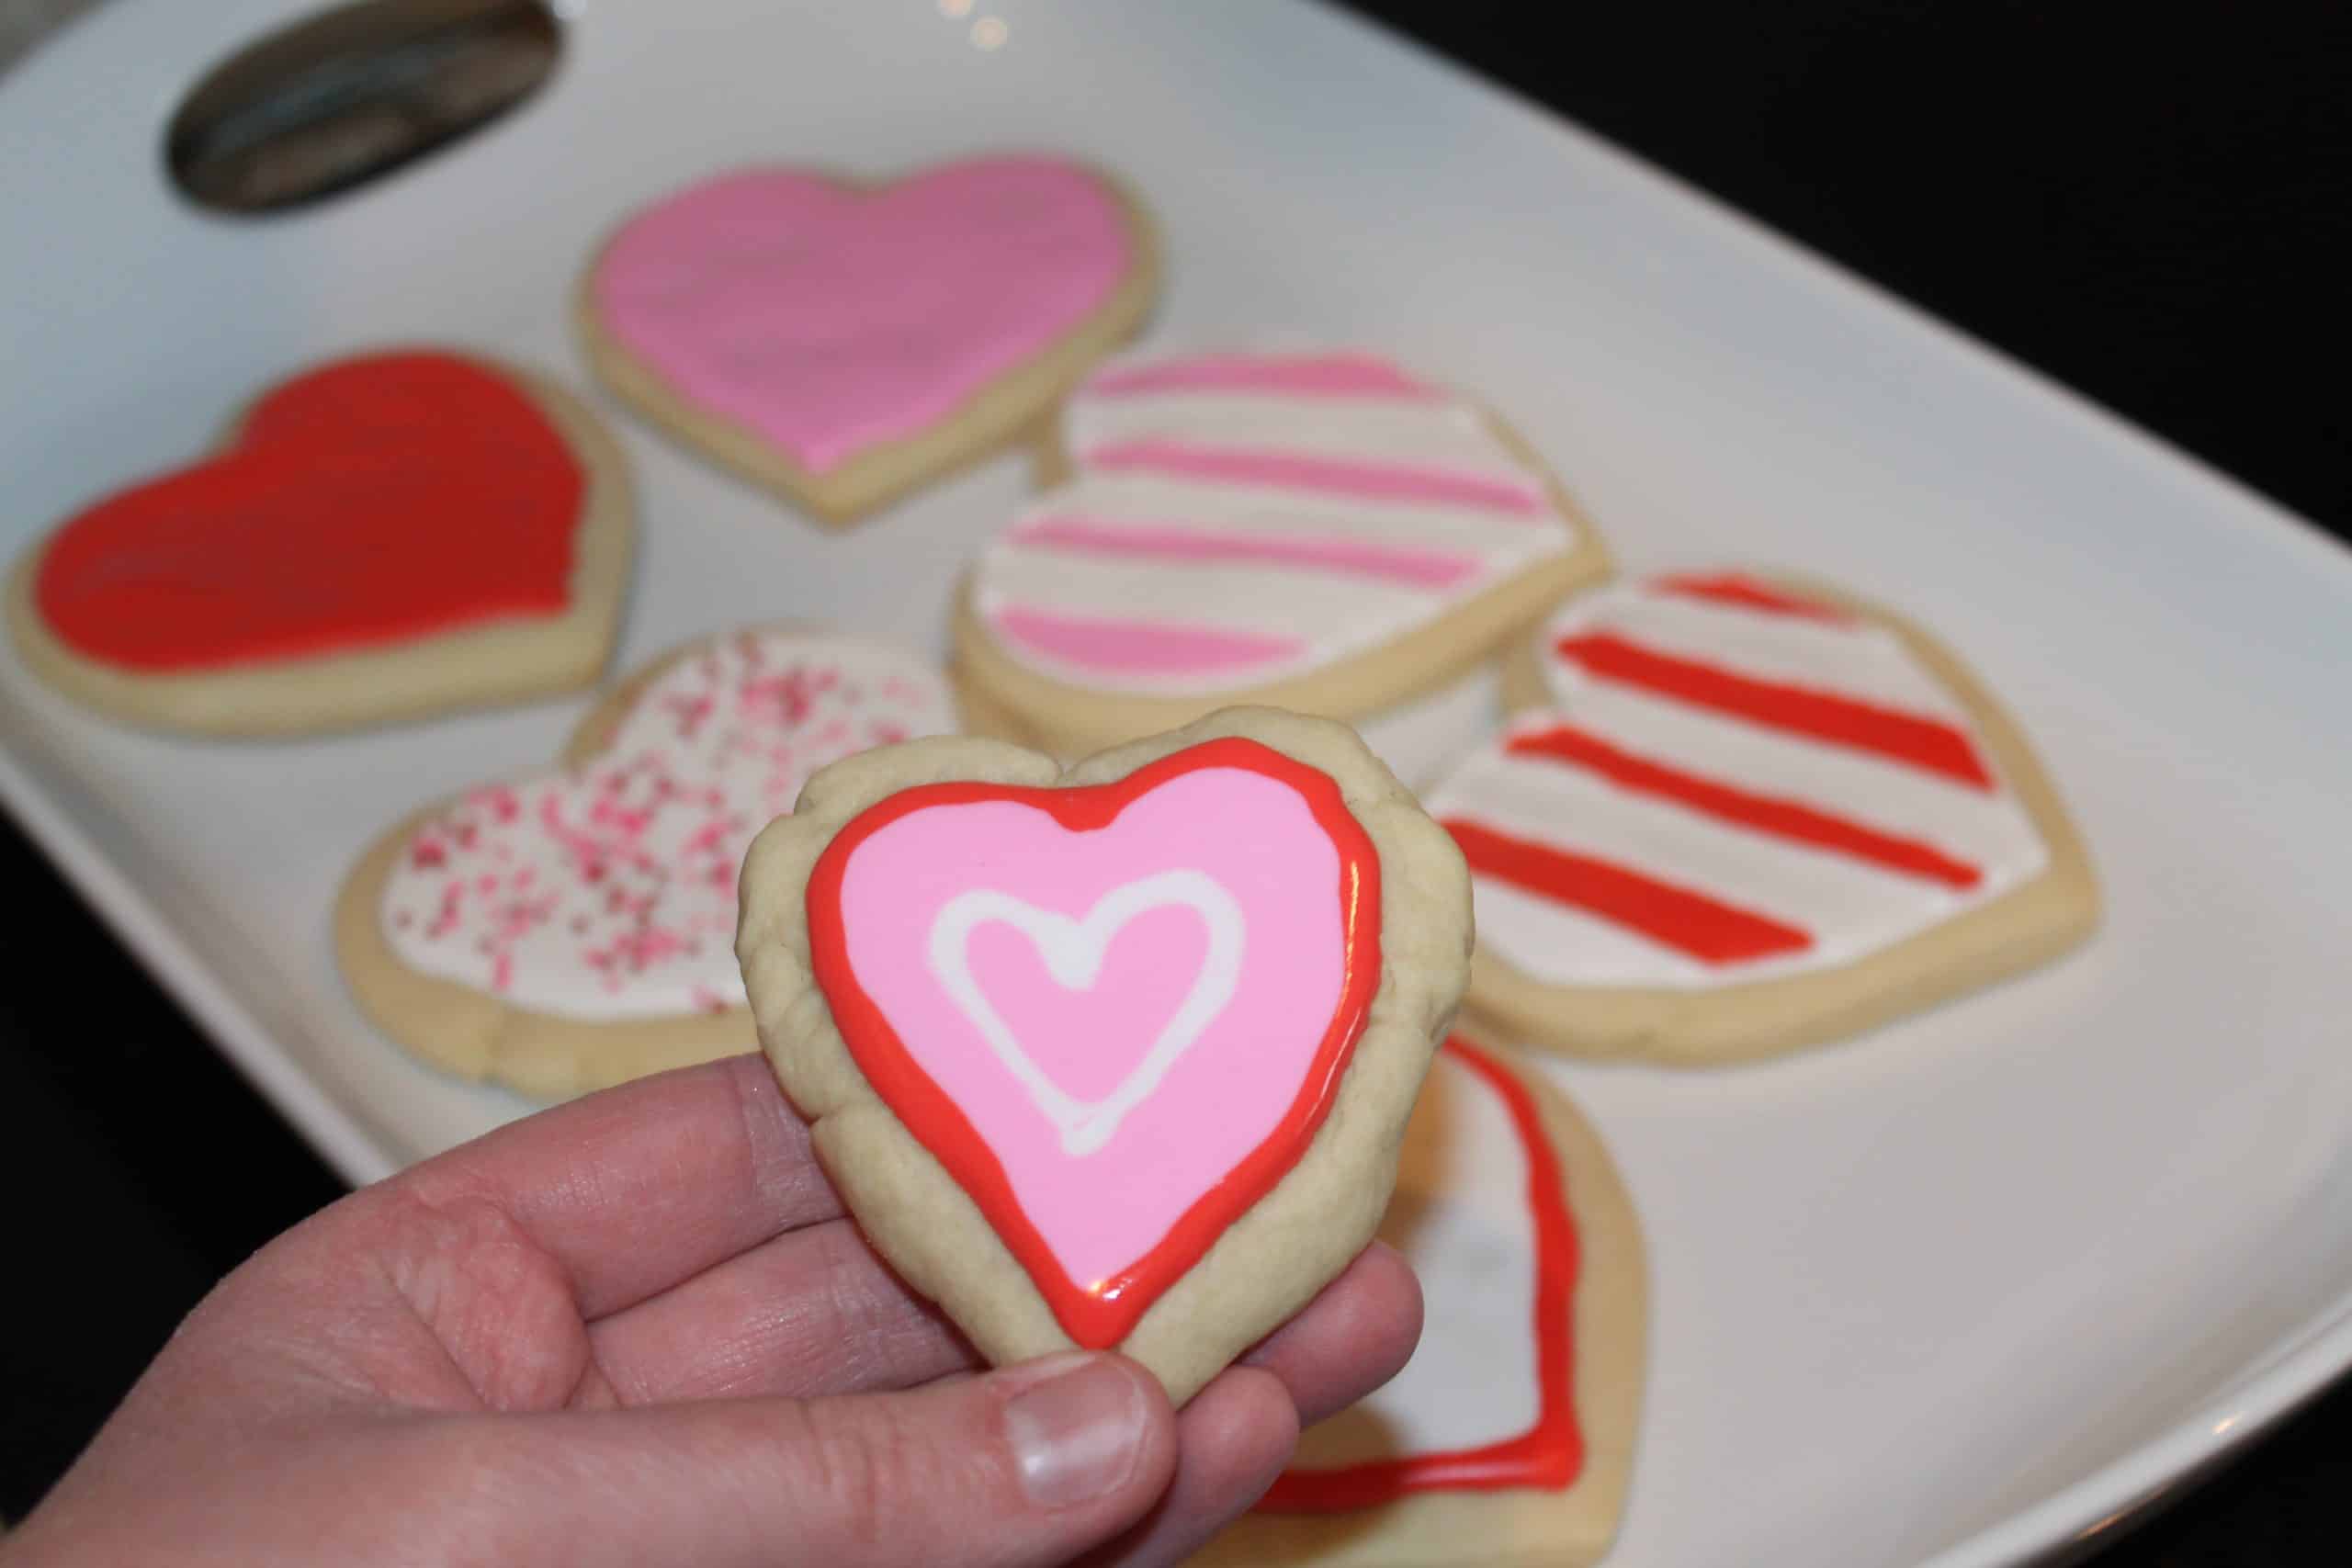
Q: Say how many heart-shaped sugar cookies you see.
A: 7